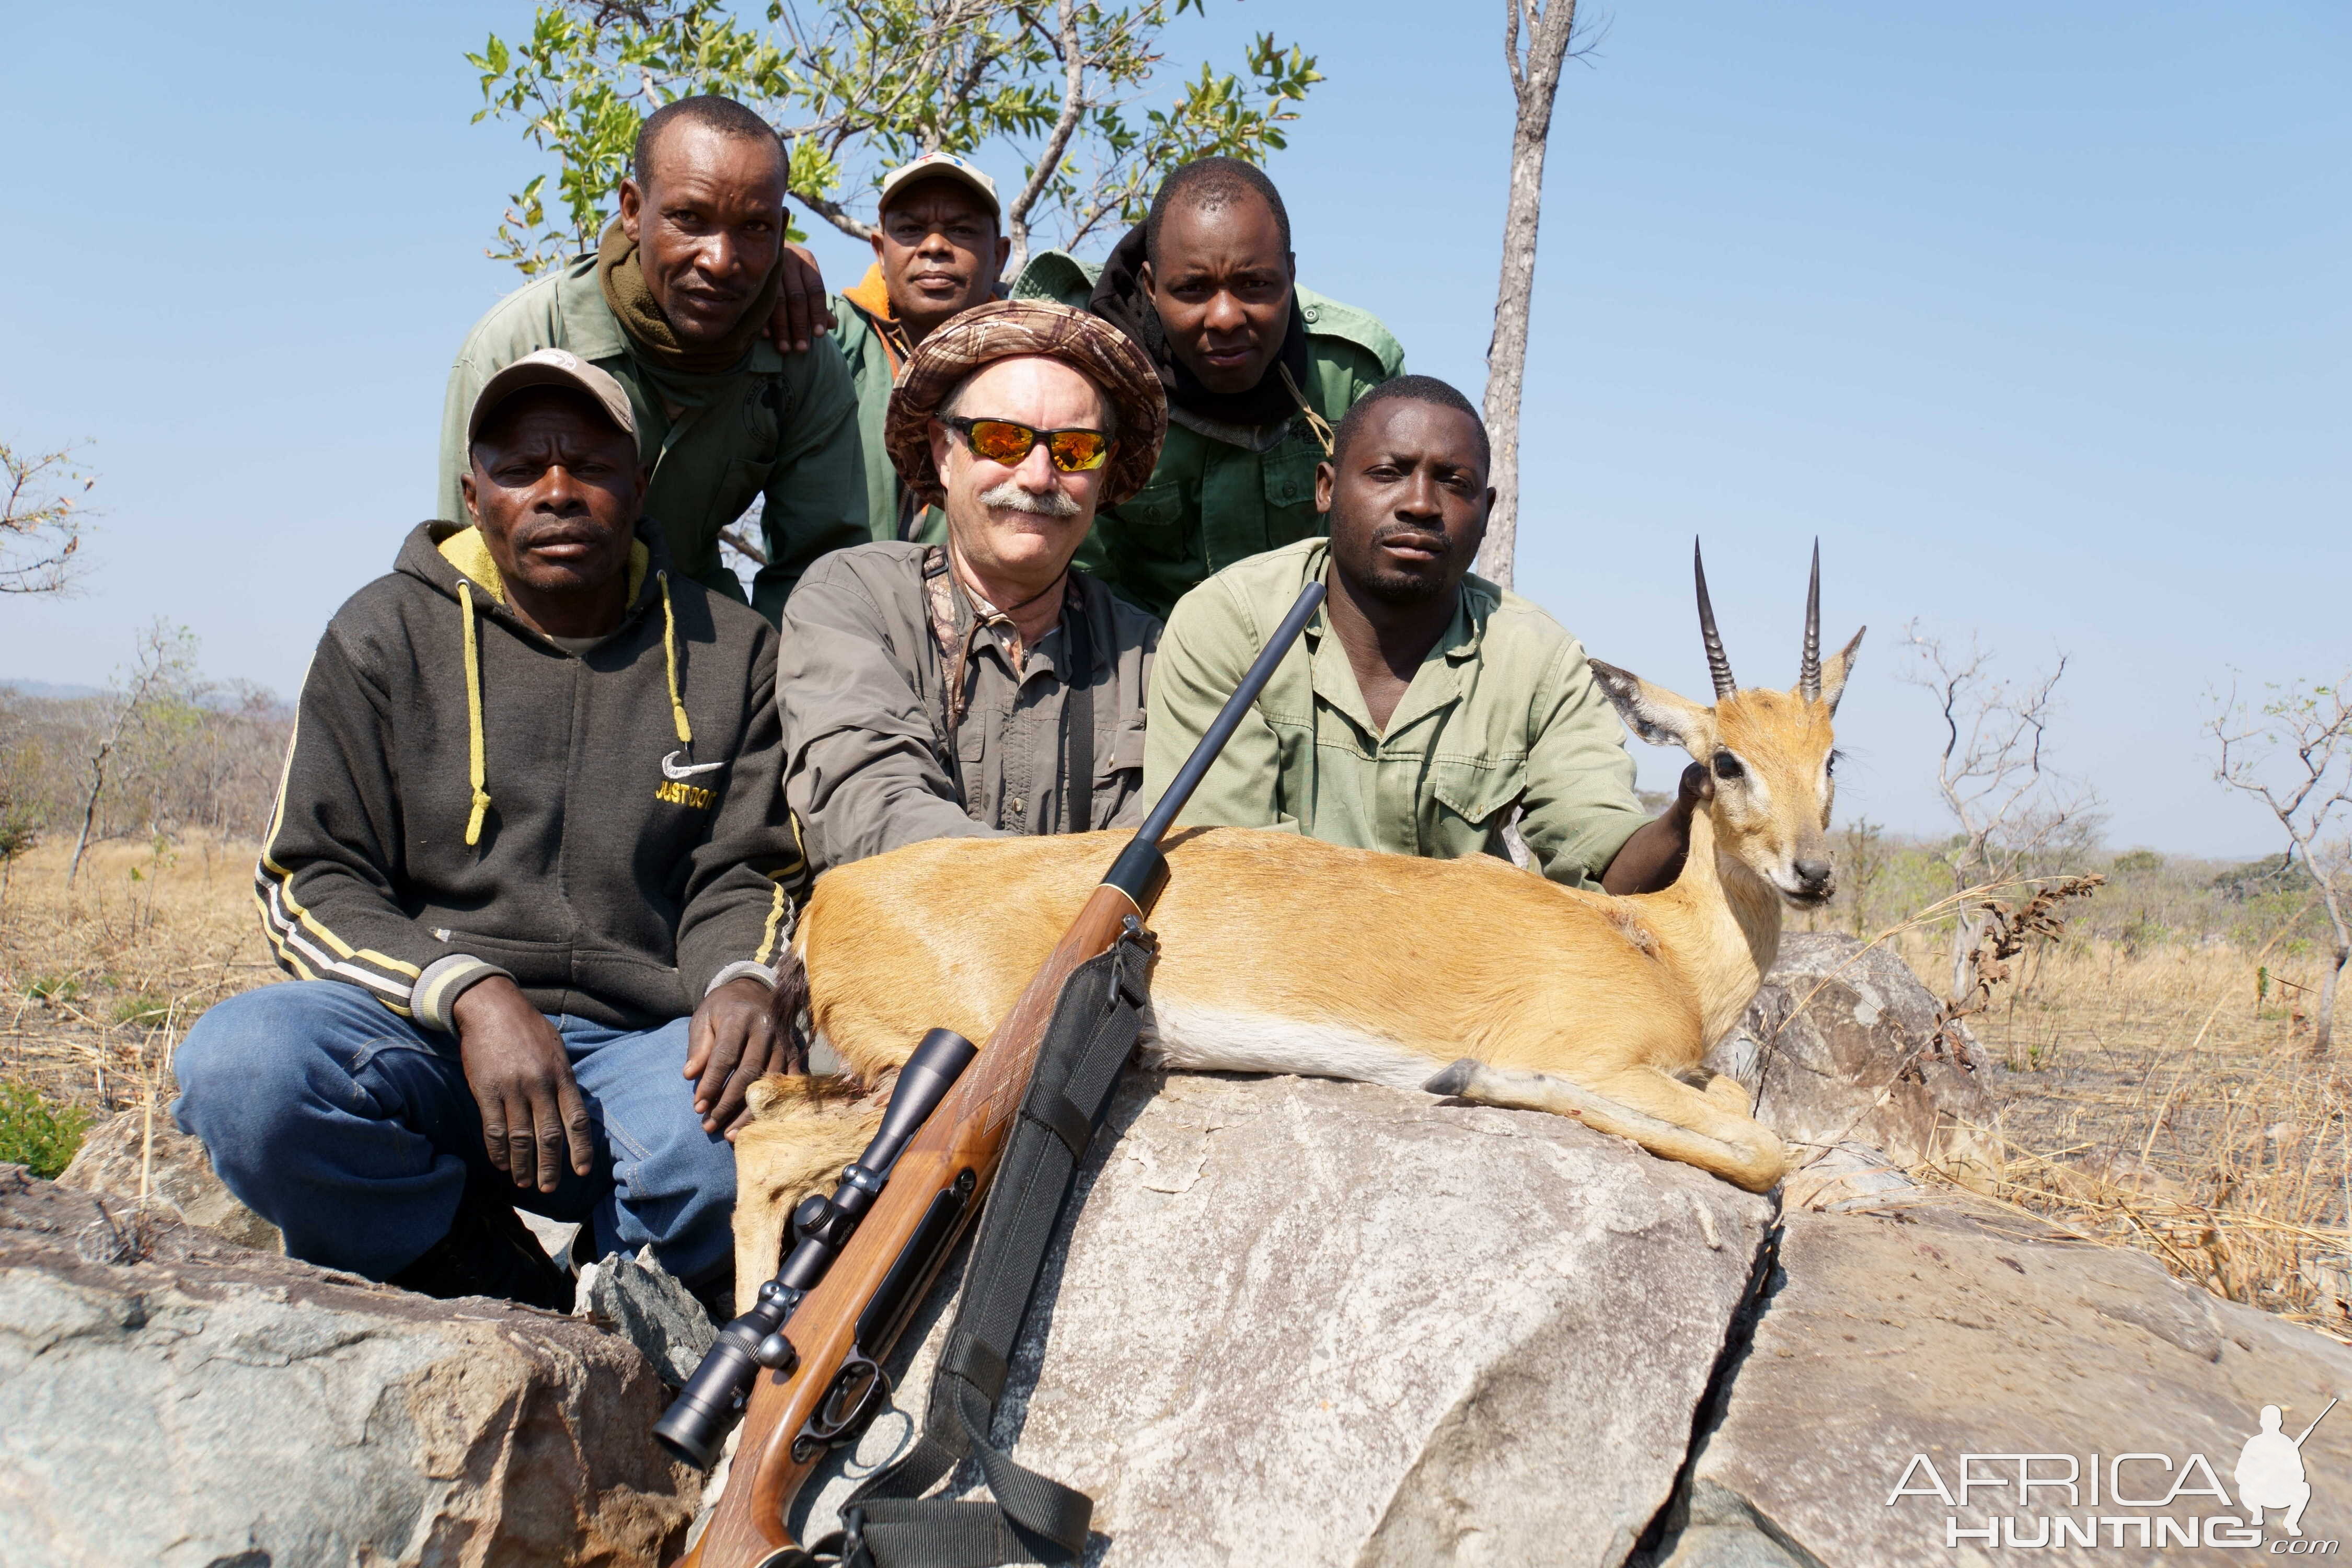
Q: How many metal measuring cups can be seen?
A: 0